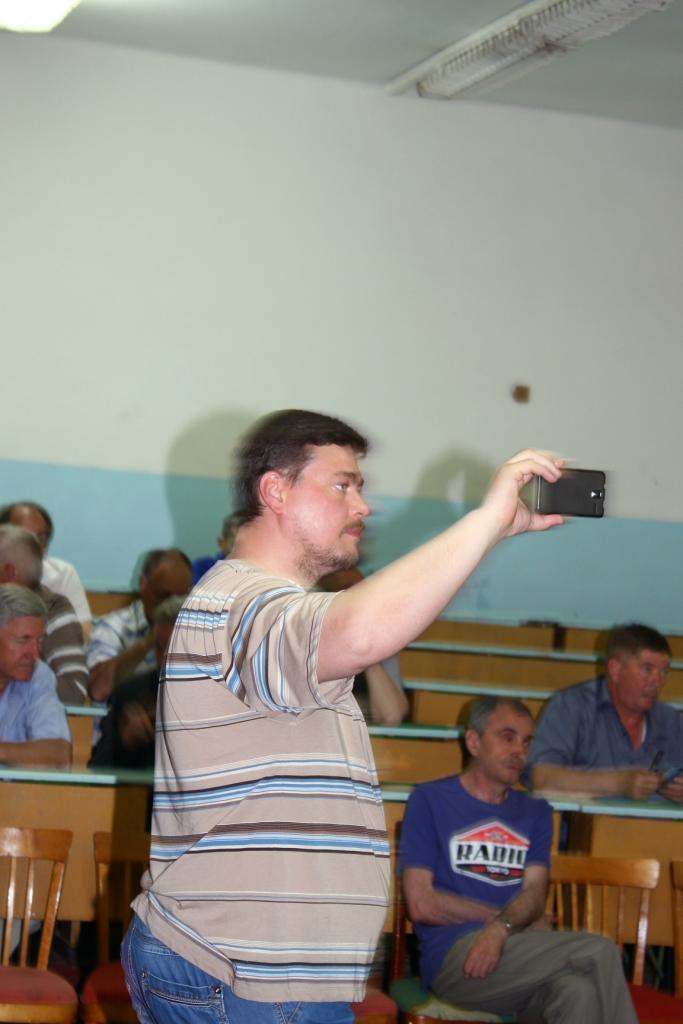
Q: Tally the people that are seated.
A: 9